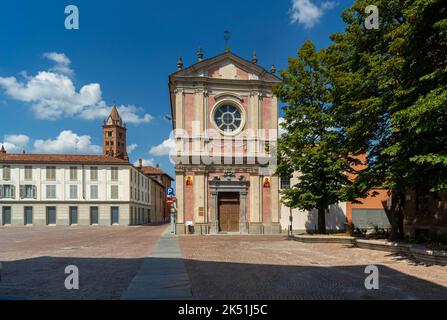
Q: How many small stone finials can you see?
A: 4